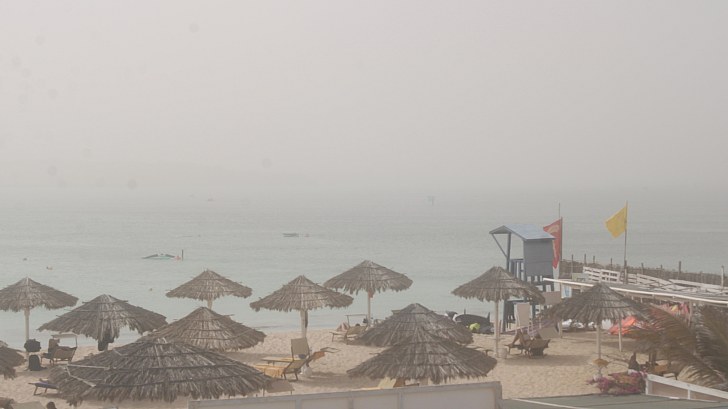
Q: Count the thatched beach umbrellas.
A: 12